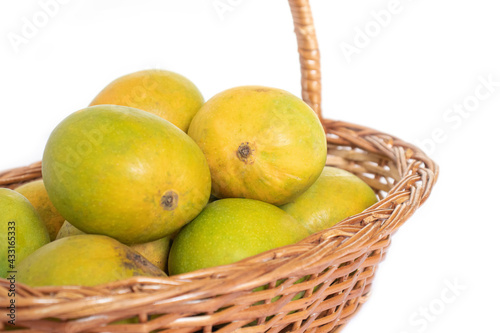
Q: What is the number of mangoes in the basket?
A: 9